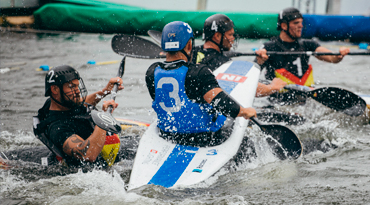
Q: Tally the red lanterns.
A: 0